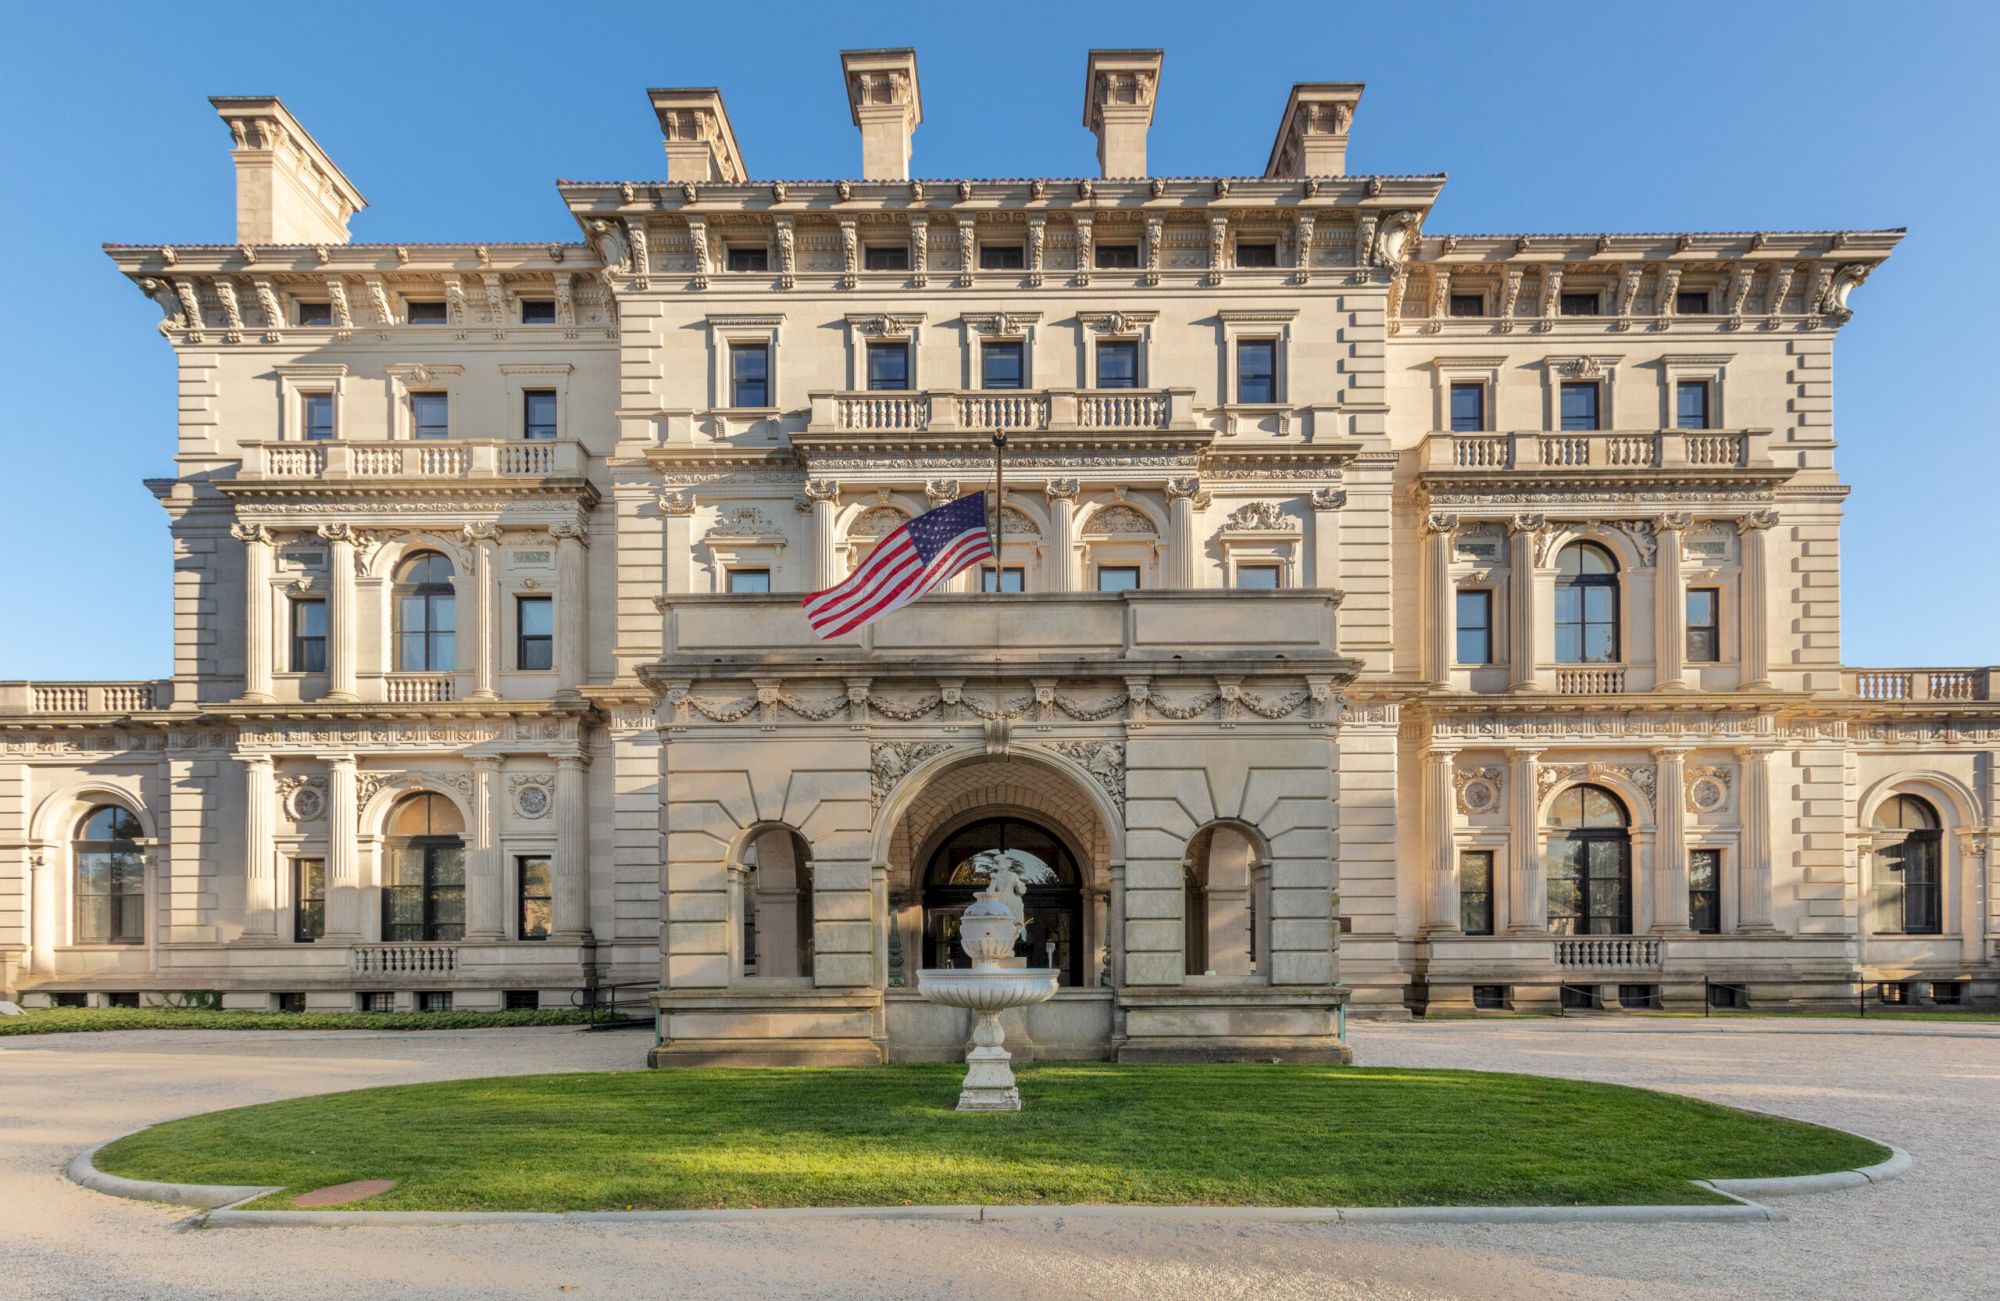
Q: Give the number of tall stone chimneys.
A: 5